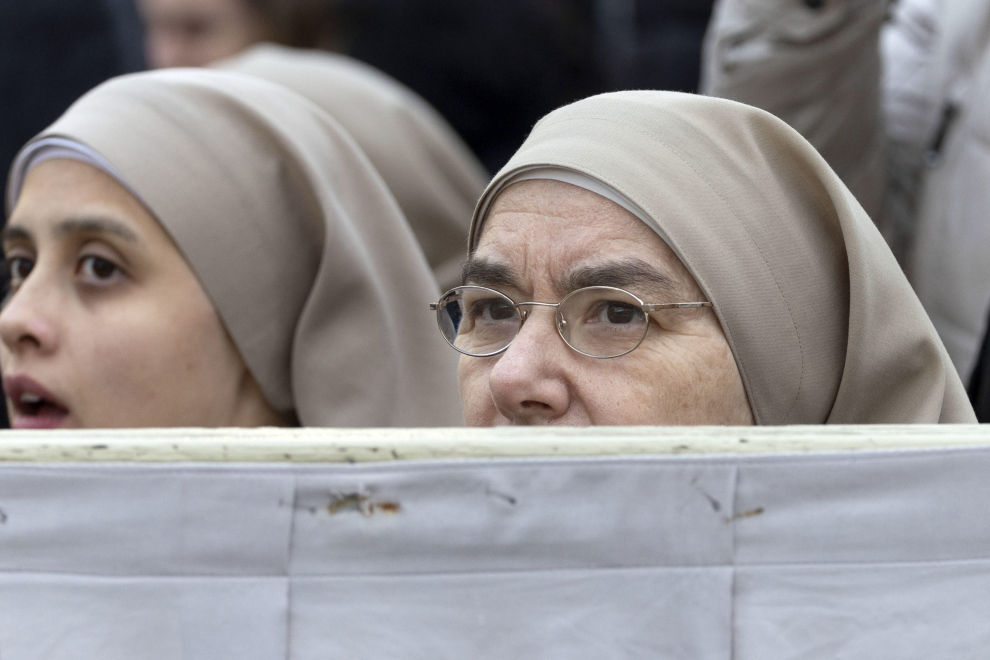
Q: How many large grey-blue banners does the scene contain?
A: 1